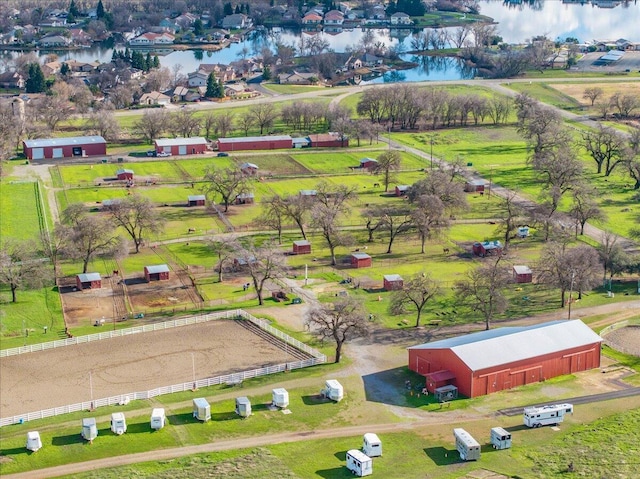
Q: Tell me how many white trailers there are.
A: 13